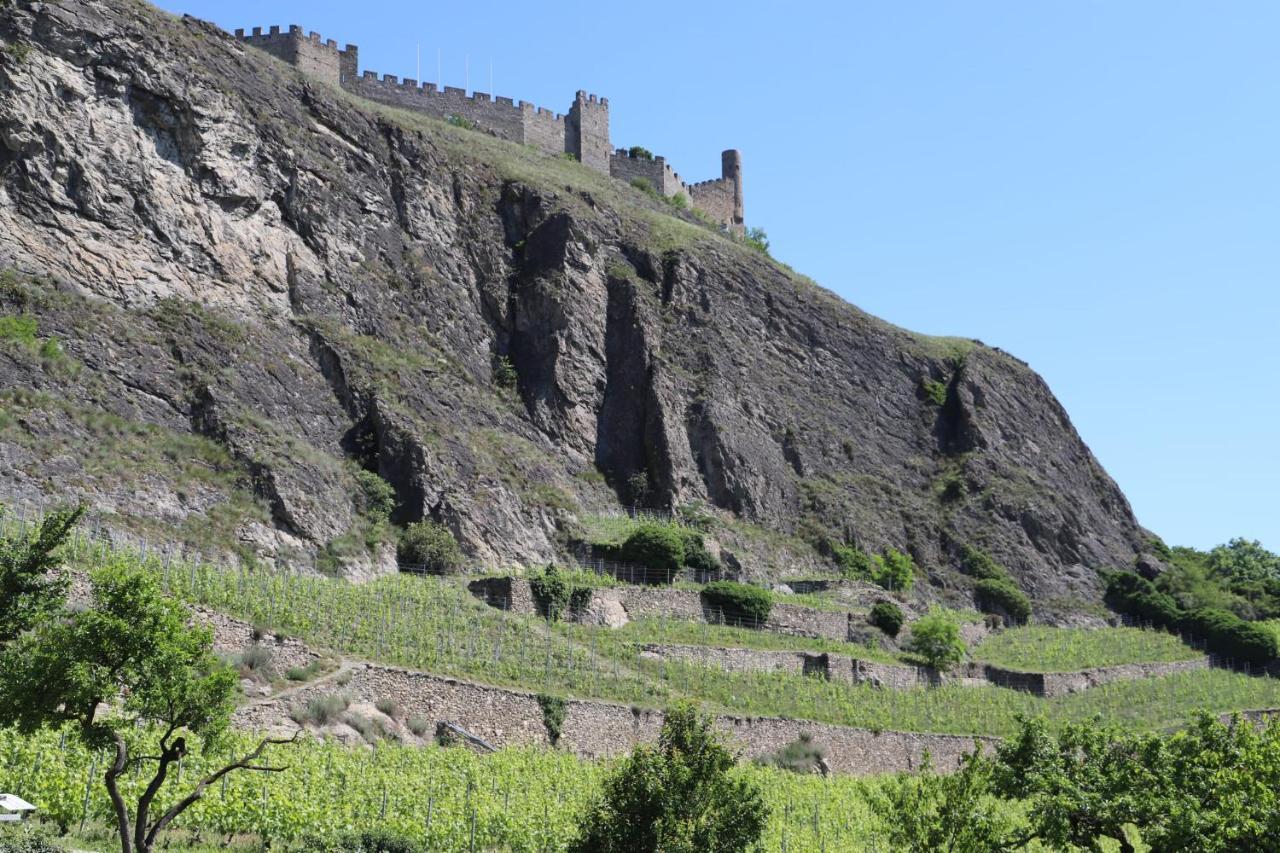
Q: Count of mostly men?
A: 0